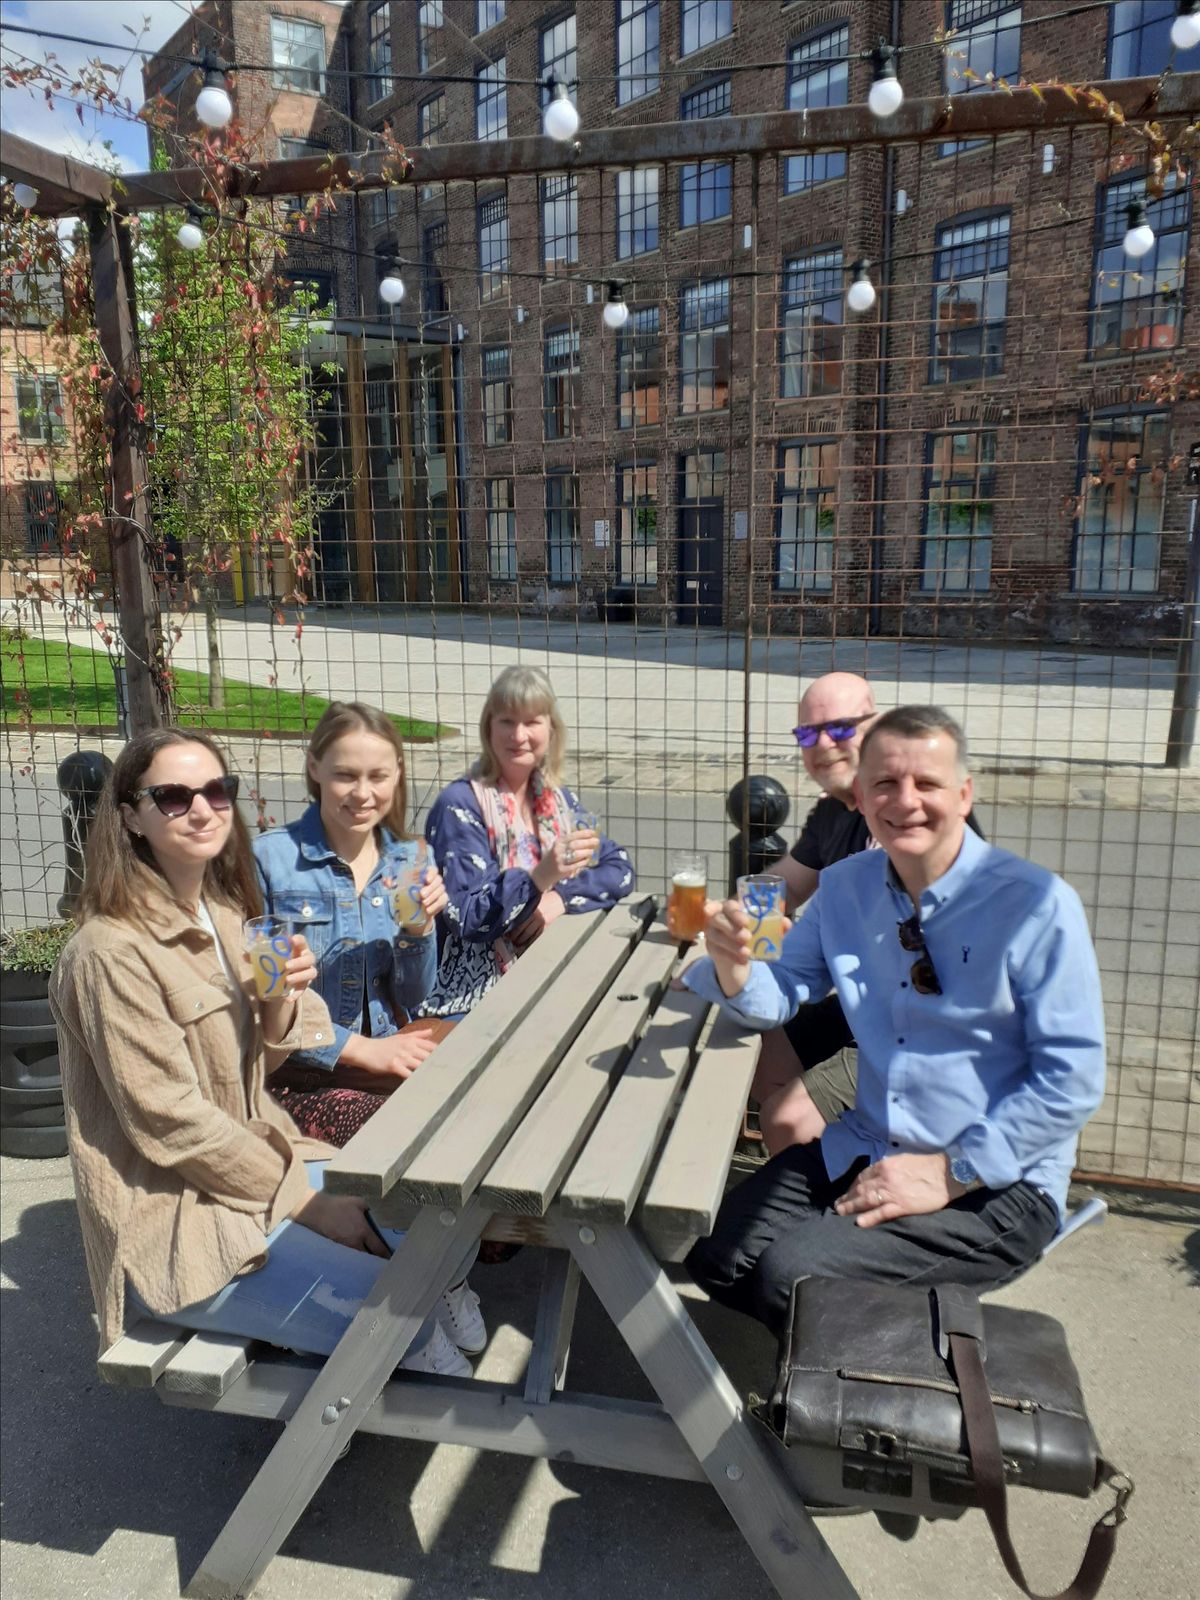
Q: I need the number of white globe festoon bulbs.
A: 10